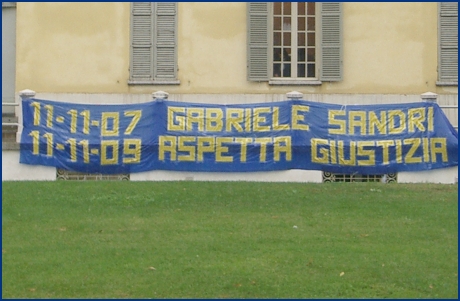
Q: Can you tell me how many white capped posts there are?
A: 4